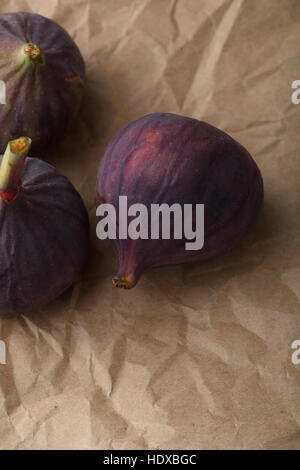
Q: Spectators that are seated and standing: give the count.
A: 0